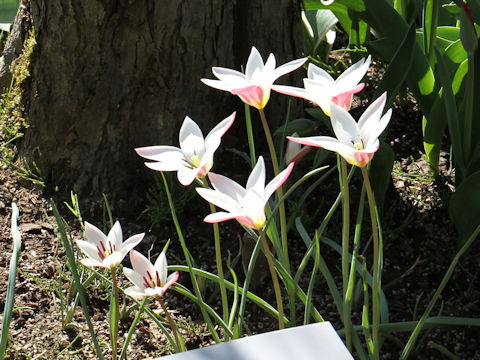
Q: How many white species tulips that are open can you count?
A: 7